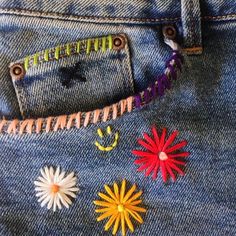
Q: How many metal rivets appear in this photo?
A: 3